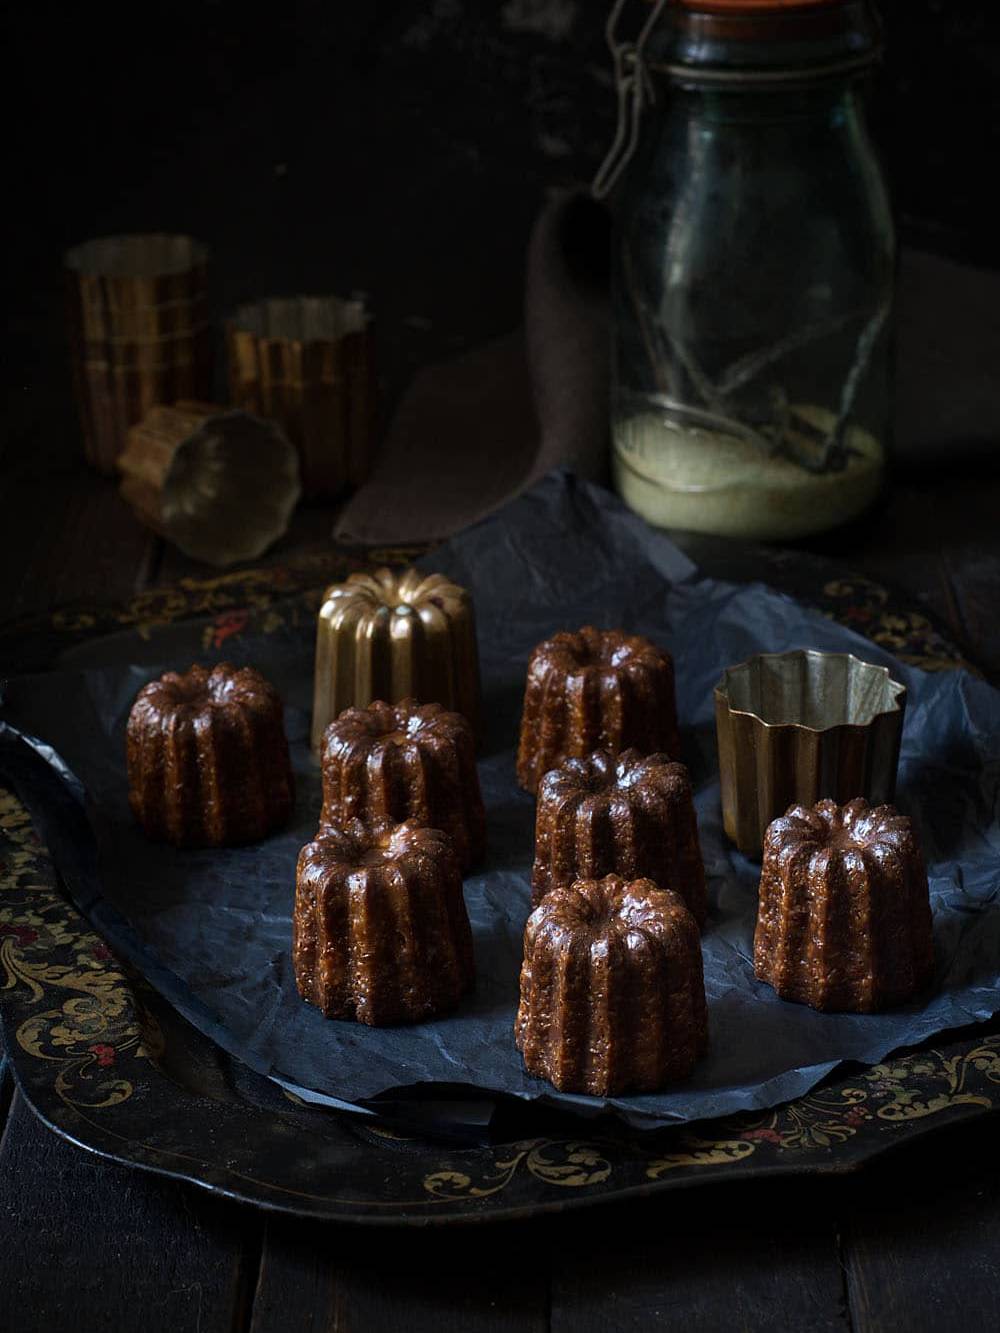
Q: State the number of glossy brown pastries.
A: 7